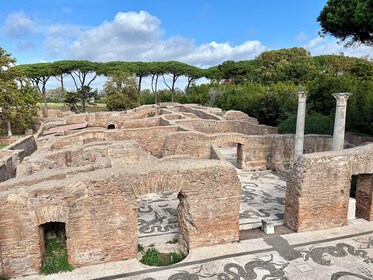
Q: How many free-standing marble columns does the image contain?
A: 2